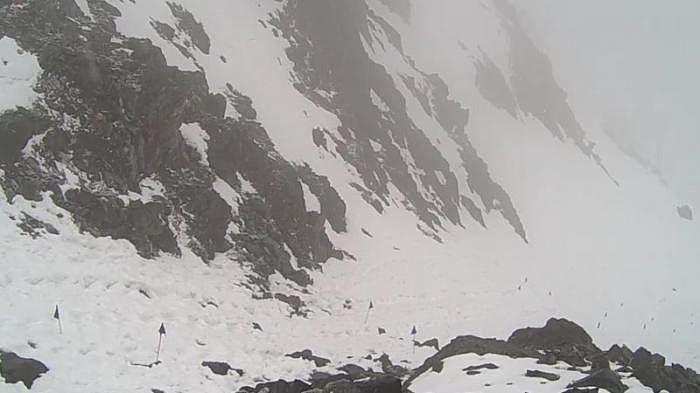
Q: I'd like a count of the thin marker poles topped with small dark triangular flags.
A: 4